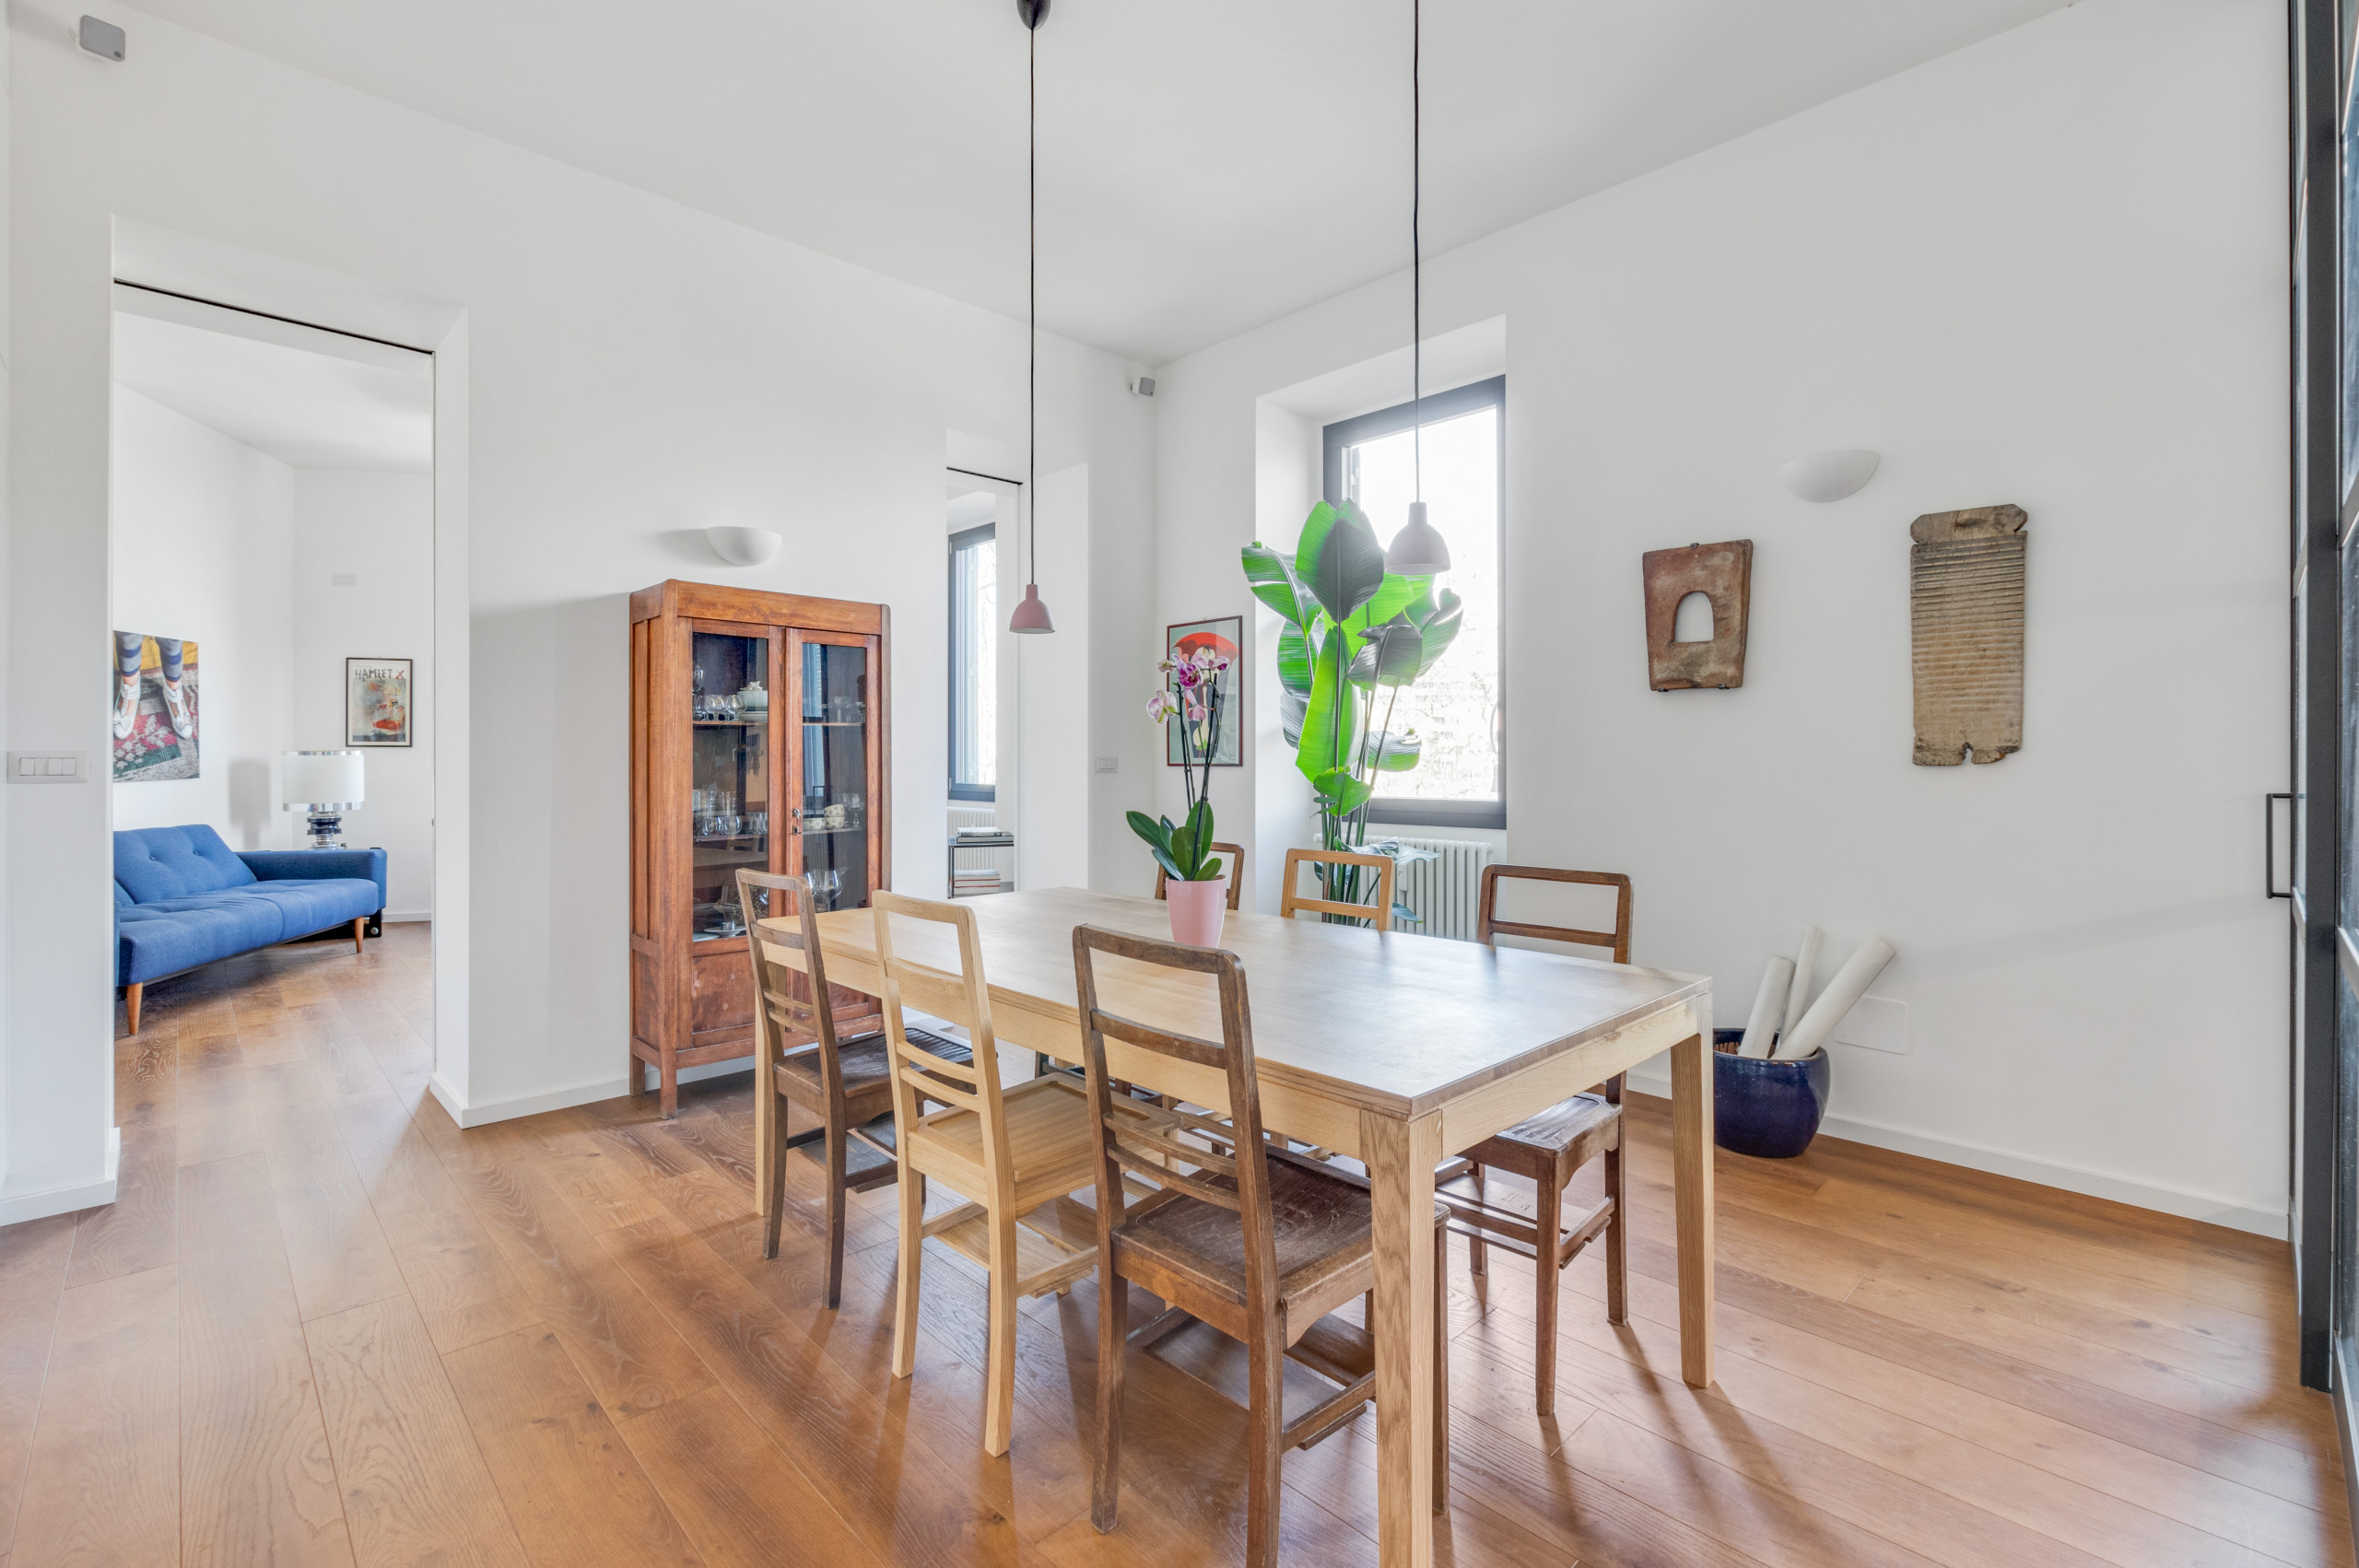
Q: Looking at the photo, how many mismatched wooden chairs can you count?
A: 6